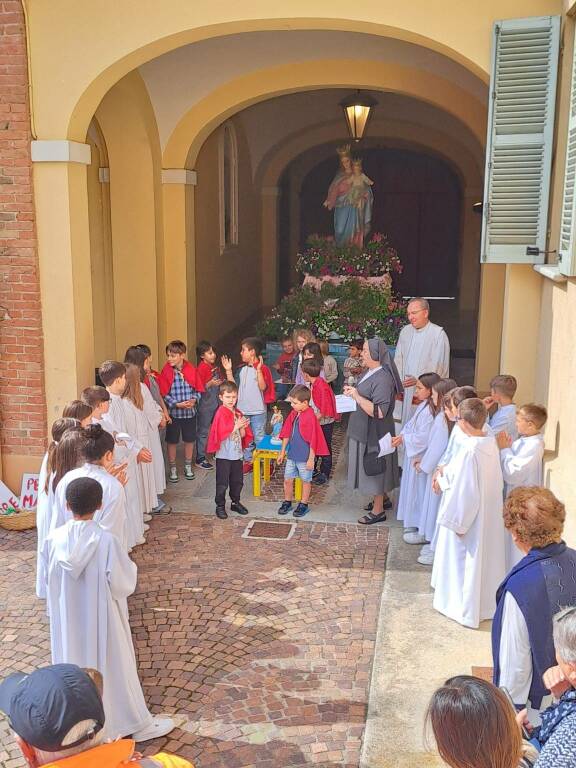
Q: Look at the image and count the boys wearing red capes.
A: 7